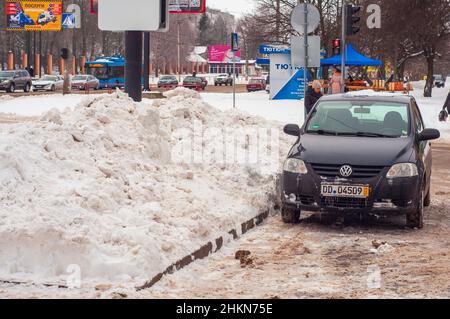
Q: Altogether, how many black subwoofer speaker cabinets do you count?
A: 0